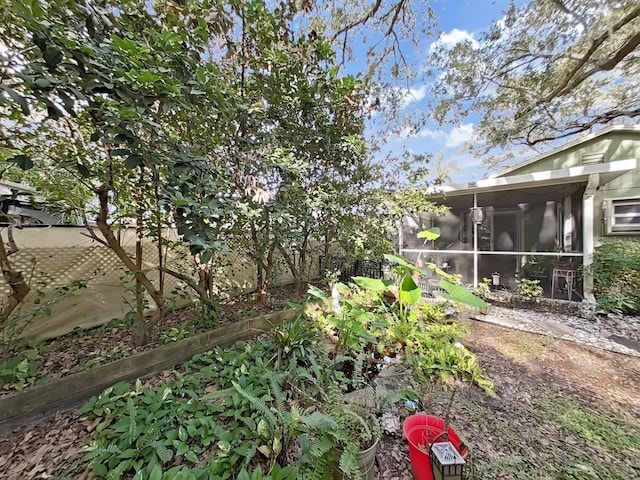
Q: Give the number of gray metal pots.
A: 1